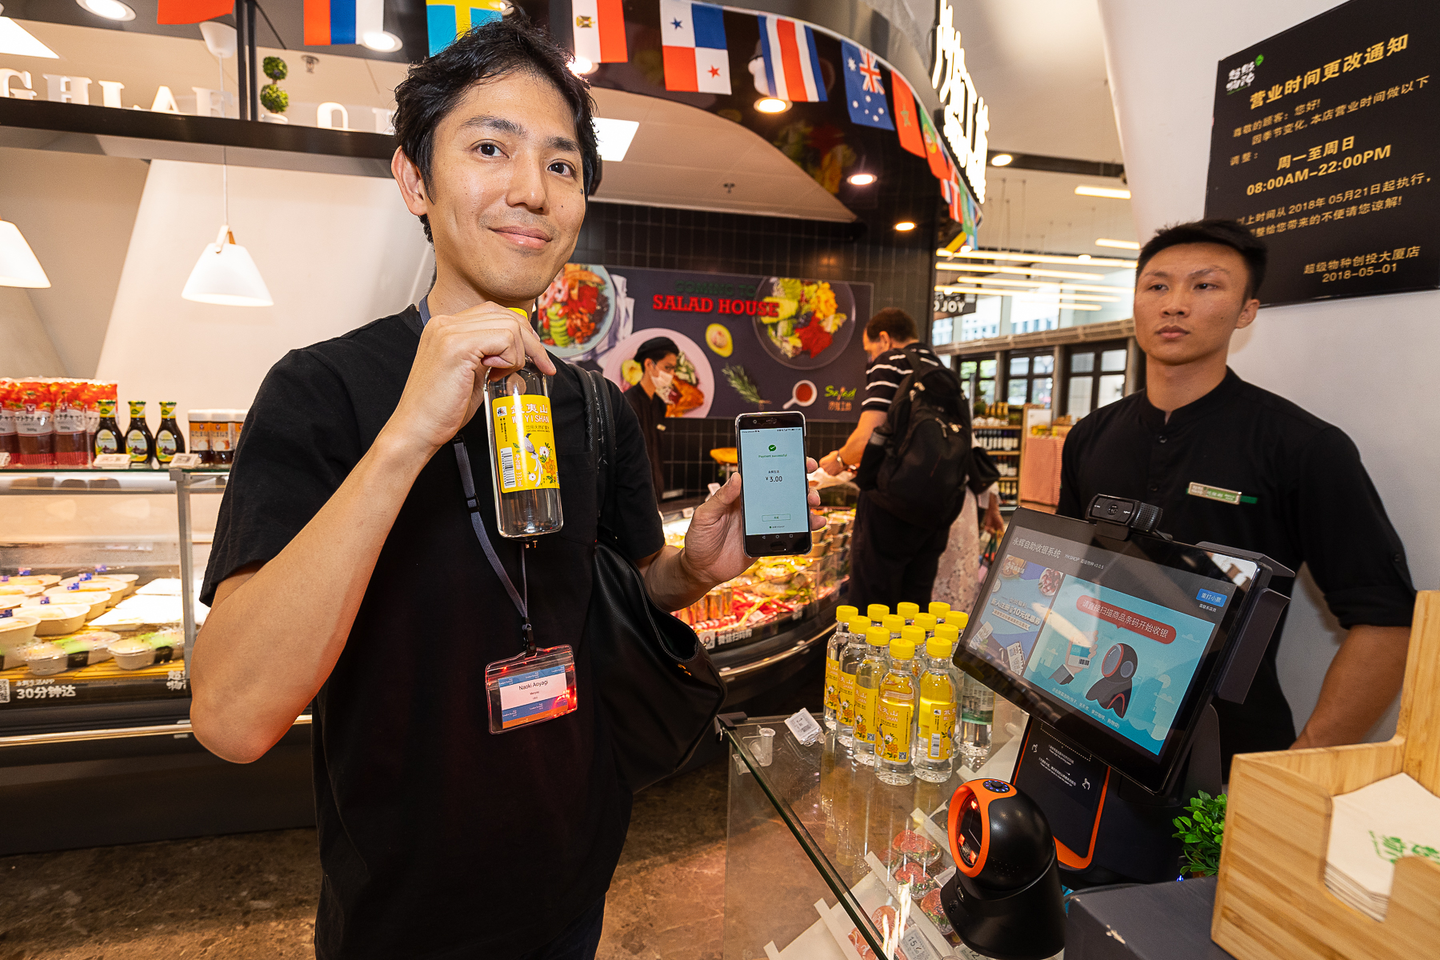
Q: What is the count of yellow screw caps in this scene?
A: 14